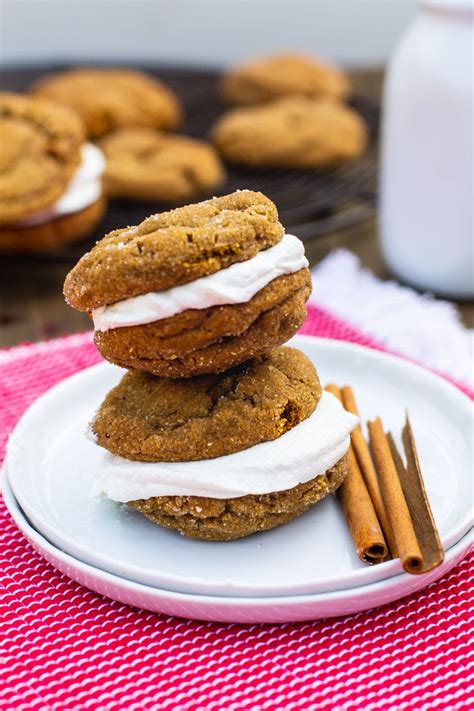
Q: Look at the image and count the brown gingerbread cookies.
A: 10